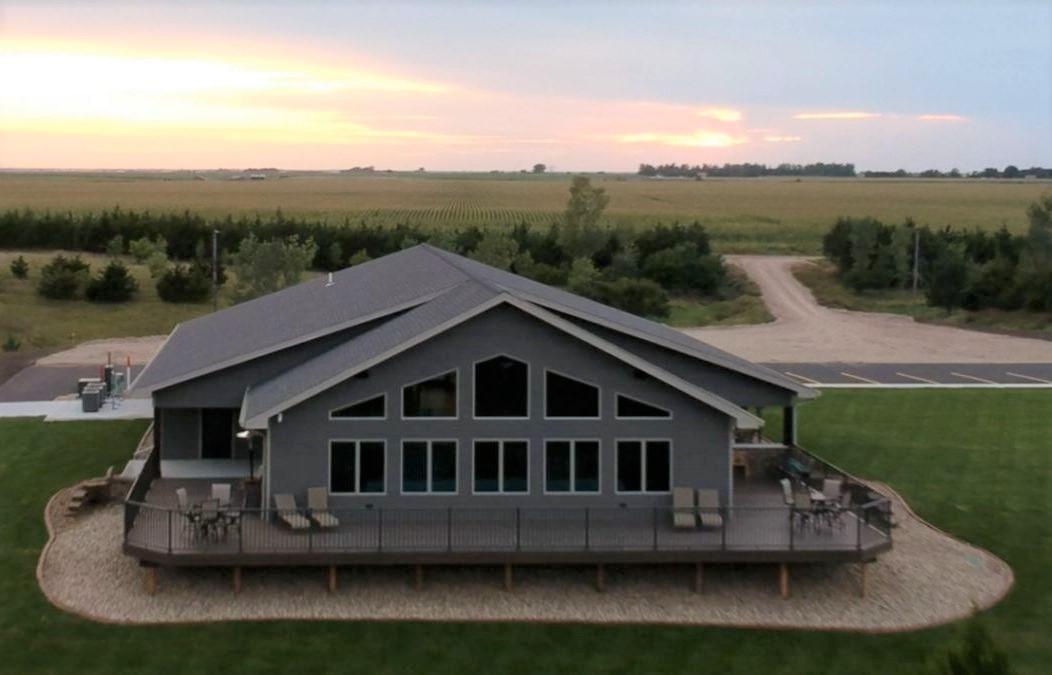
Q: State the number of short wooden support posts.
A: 9